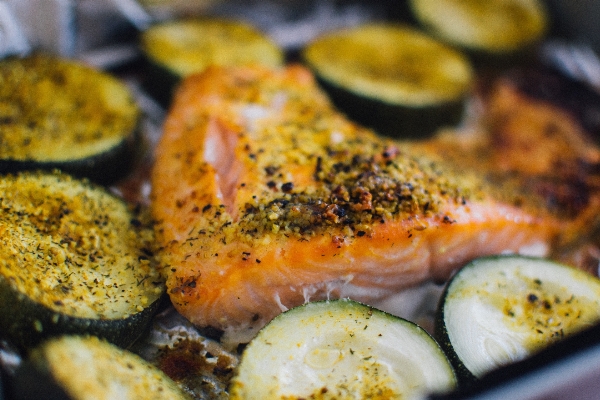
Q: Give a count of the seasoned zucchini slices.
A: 8